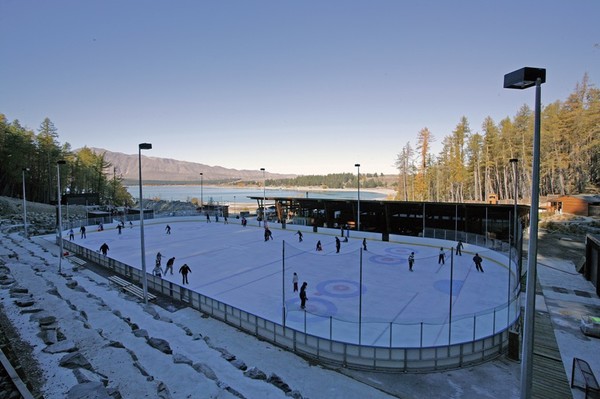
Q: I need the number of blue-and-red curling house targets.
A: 4